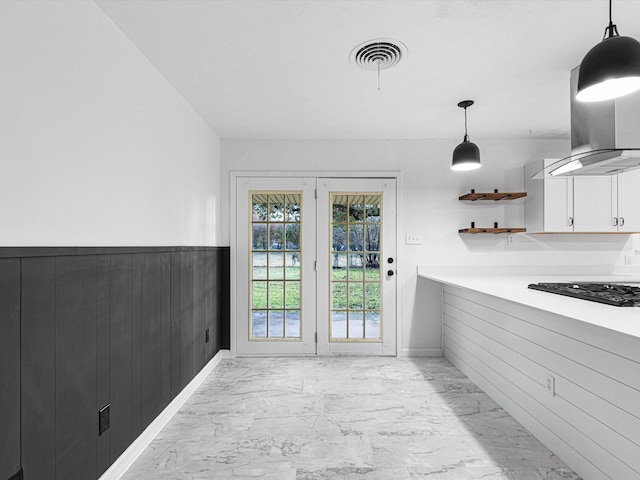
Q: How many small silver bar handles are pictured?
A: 3